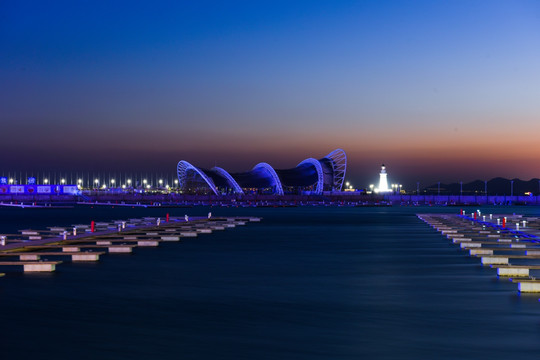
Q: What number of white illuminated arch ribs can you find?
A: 5